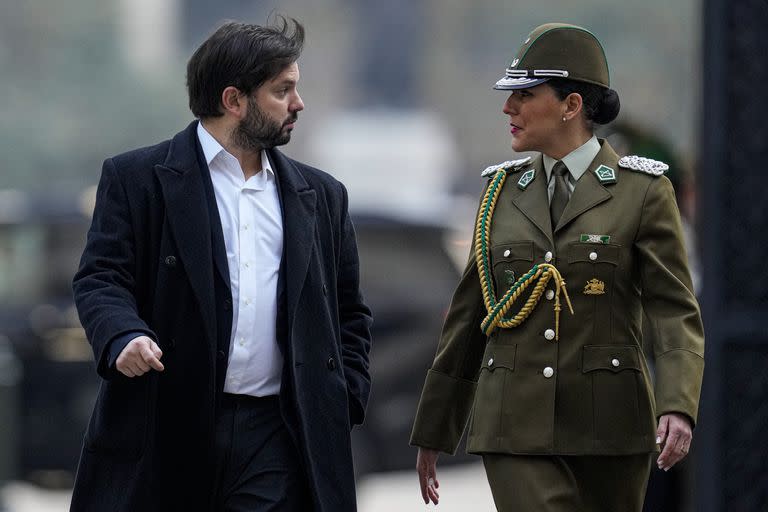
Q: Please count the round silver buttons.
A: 8